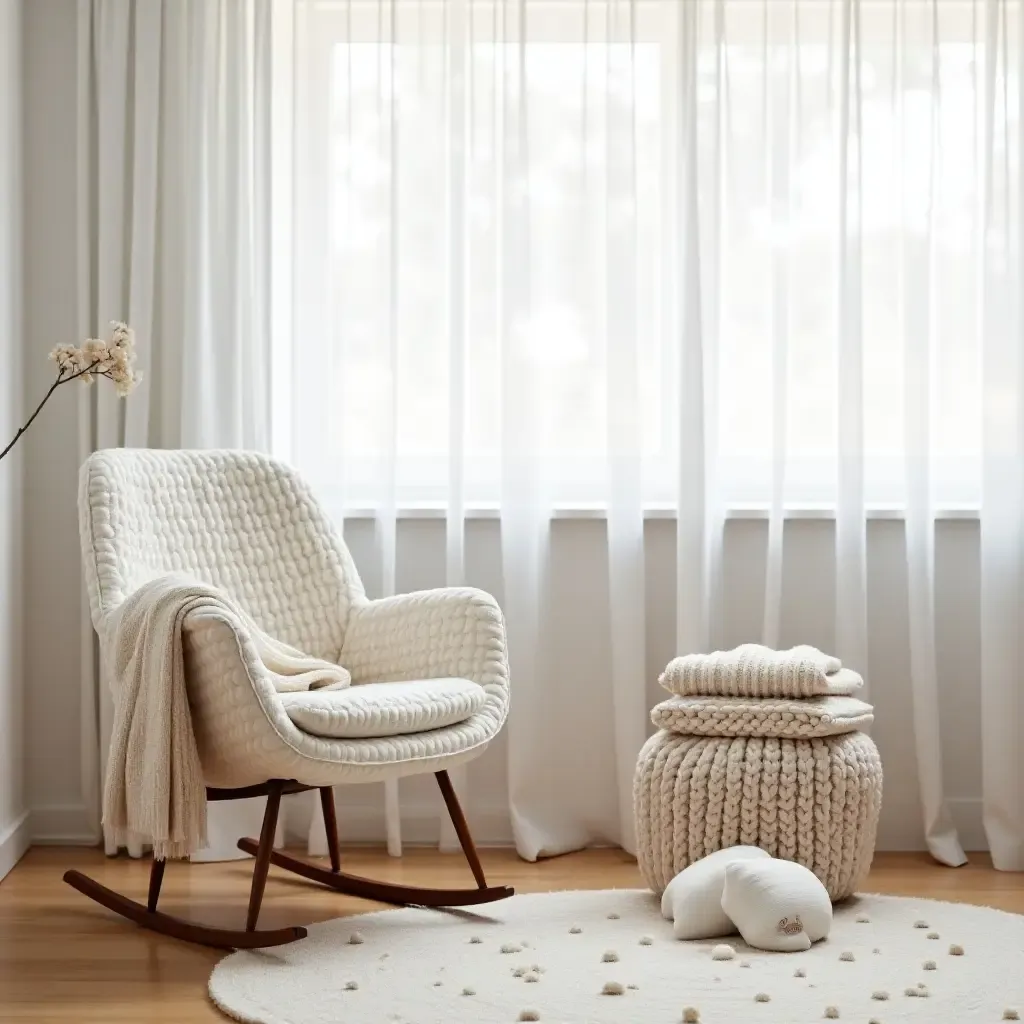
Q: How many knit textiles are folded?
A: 2